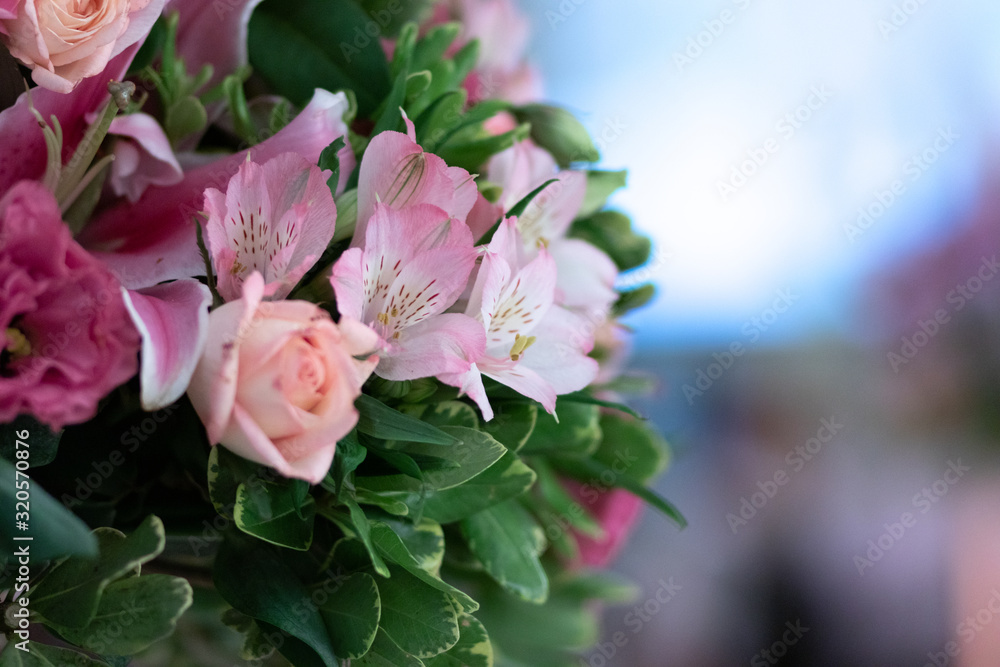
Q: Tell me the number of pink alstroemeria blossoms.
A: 5